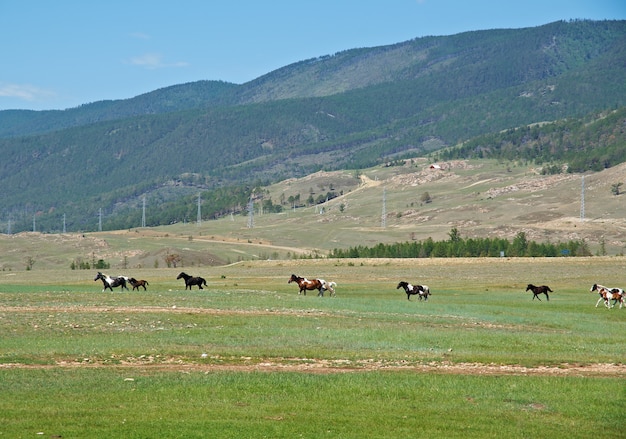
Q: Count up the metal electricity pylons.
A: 9